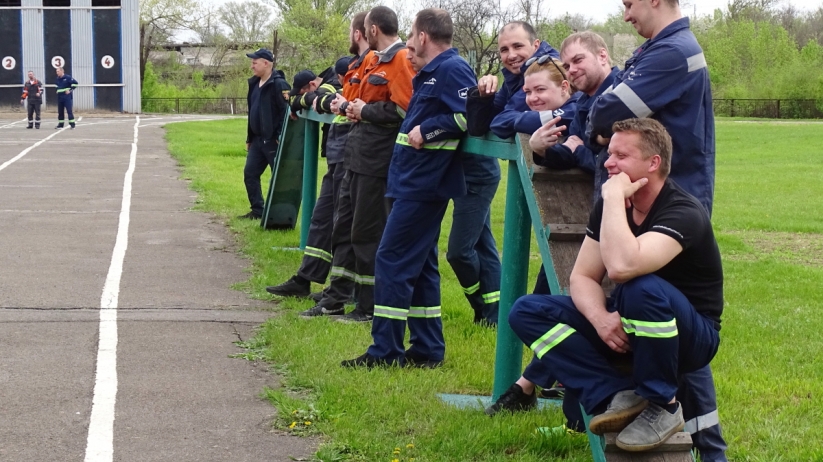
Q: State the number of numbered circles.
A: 3